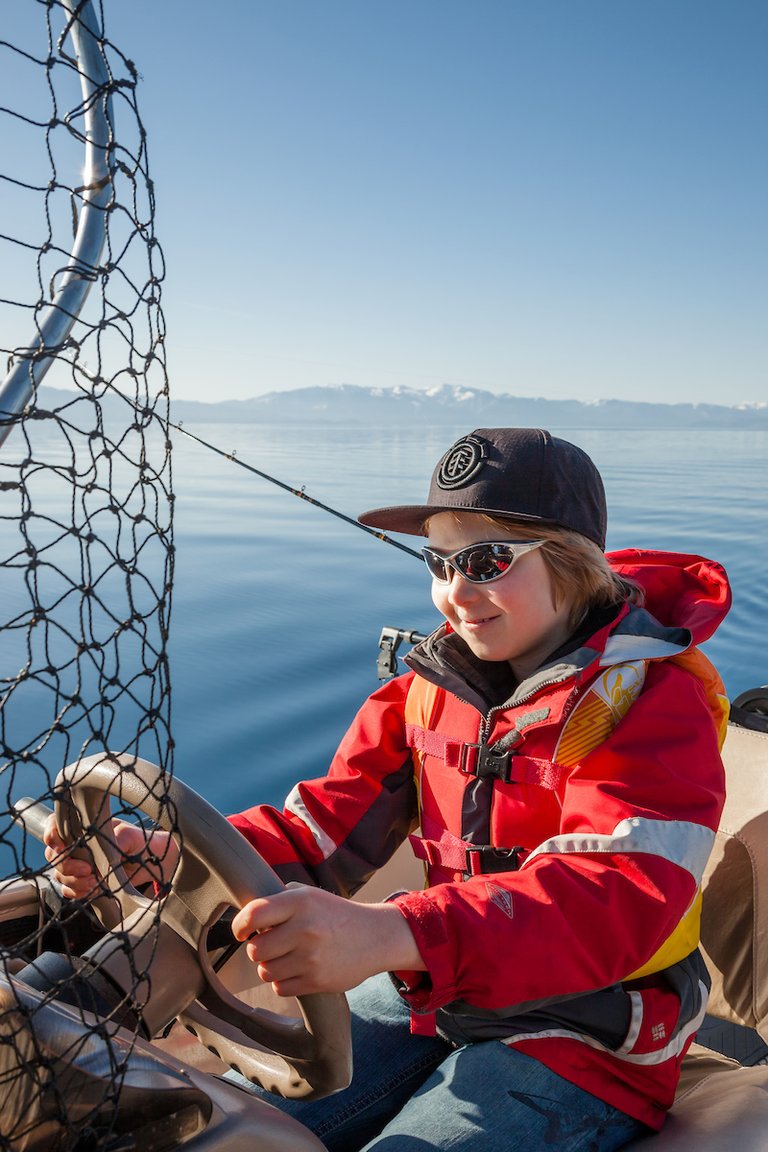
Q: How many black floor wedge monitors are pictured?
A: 0